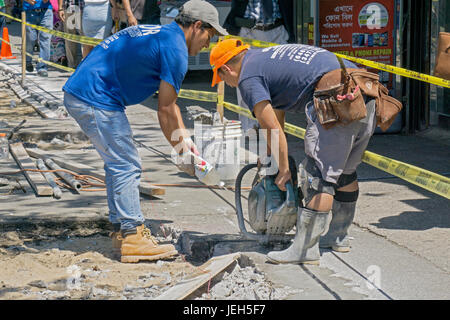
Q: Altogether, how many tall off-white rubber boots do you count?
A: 2